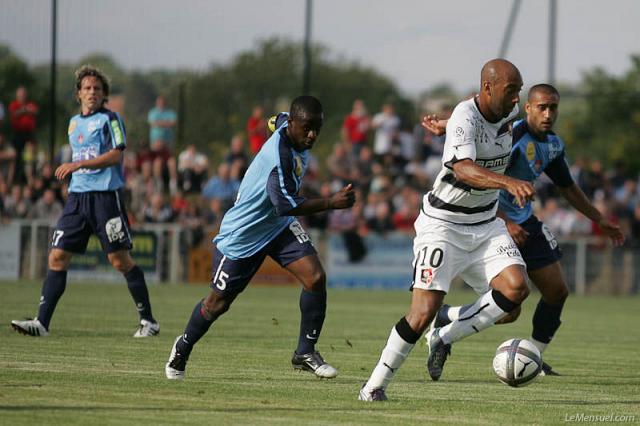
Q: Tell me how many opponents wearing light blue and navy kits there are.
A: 3